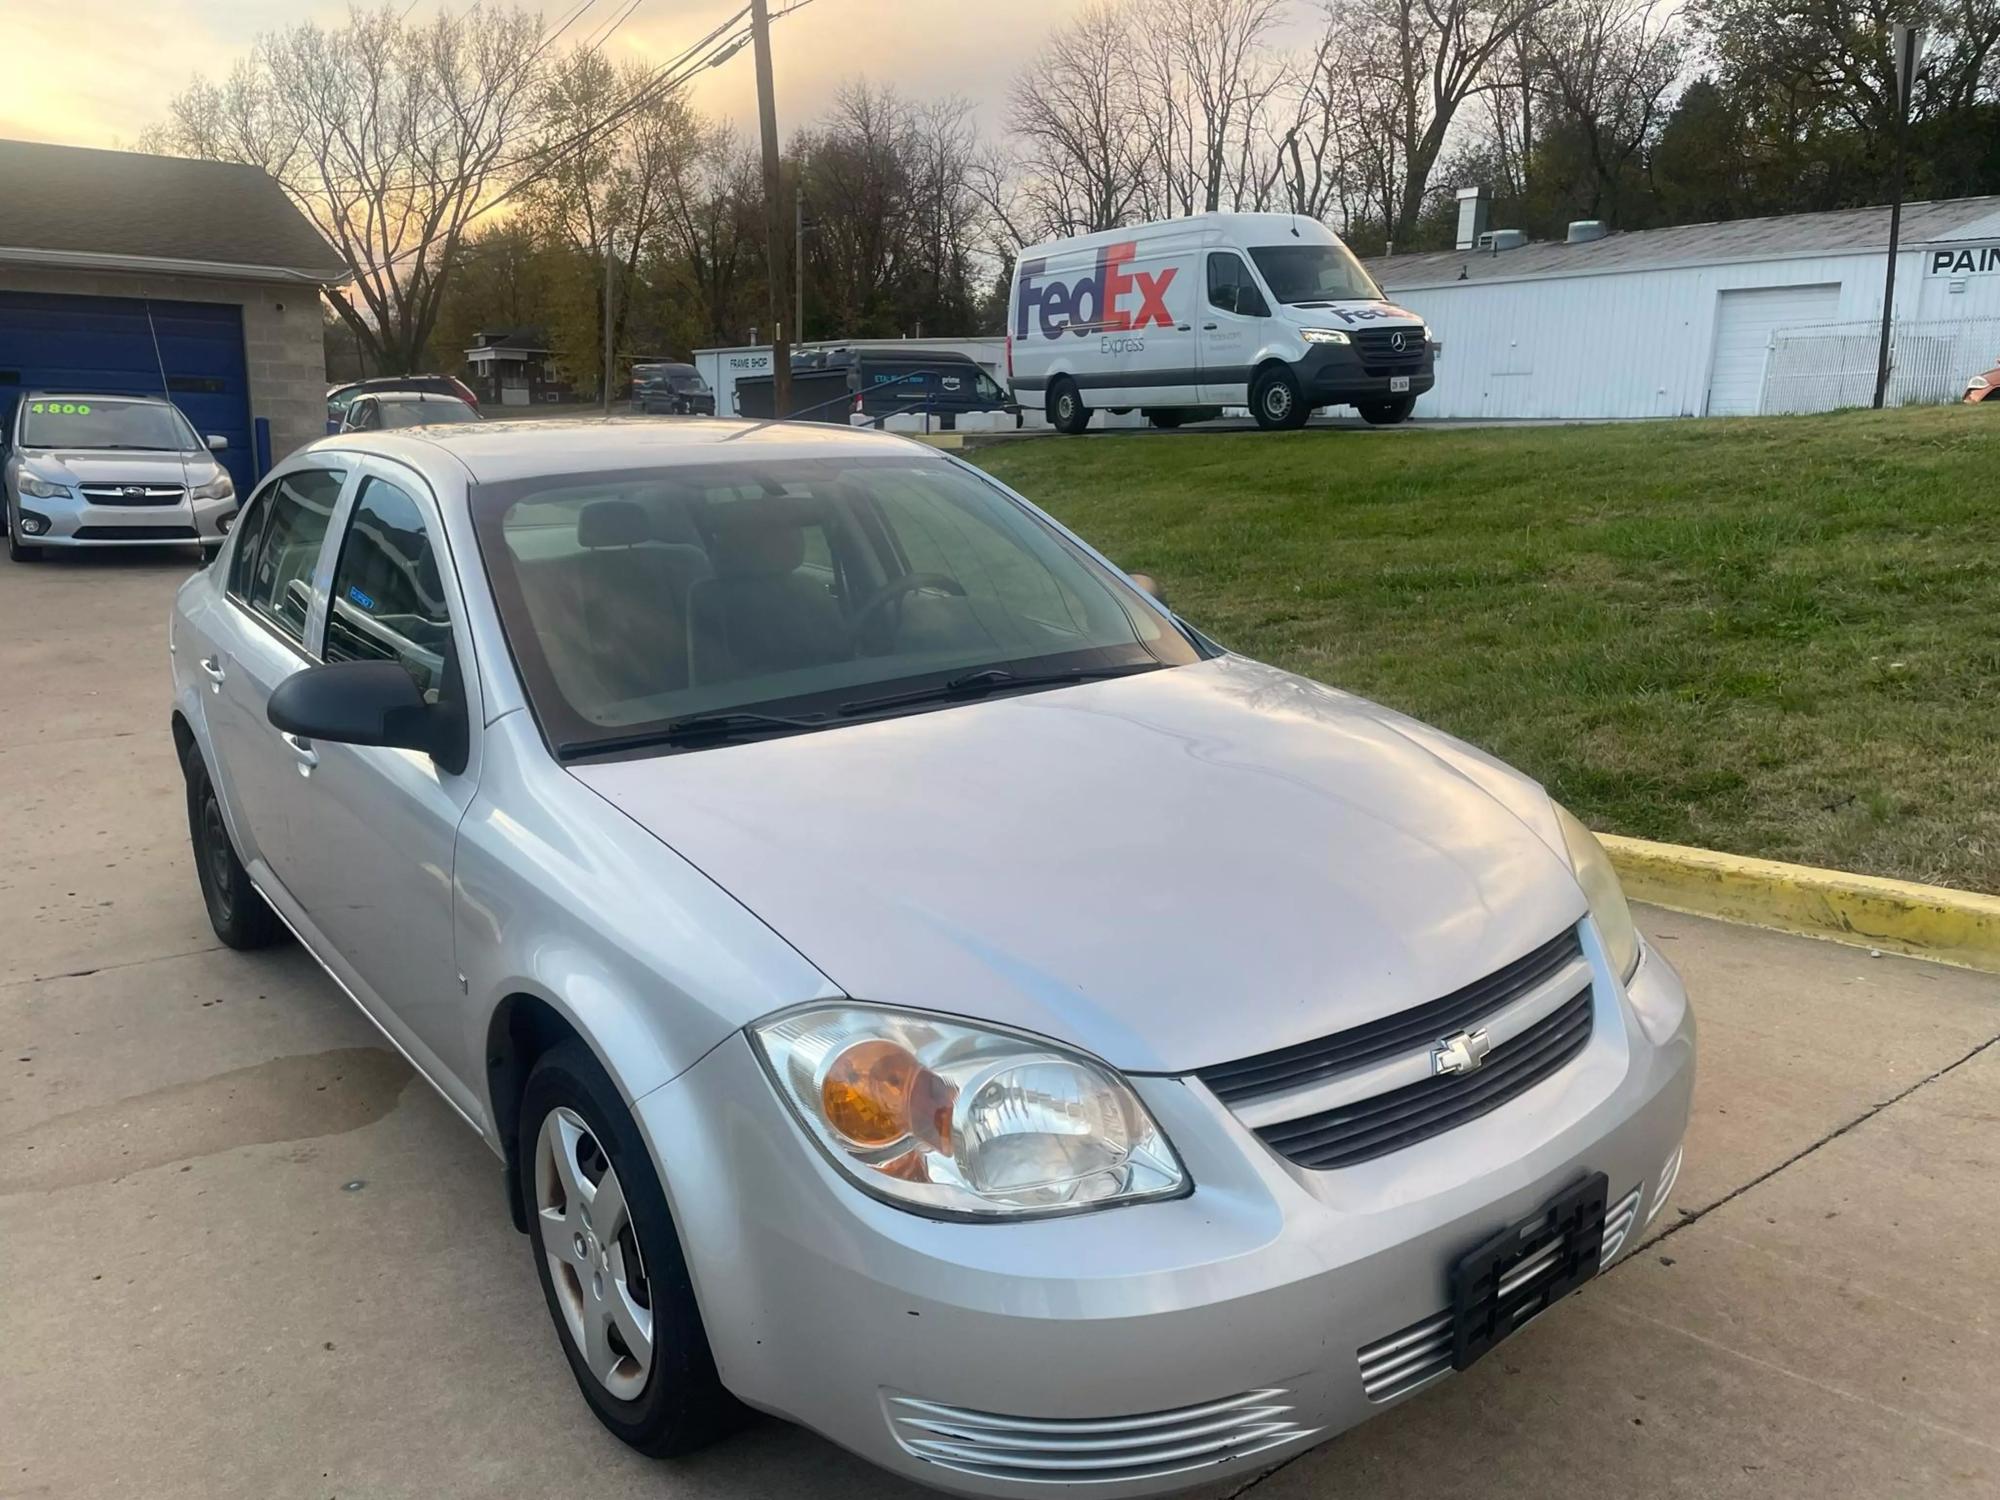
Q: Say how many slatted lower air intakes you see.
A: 3